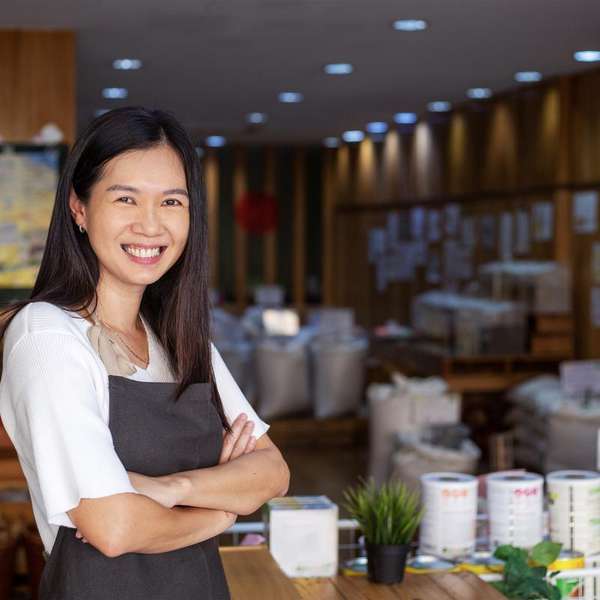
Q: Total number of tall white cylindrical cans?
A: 3